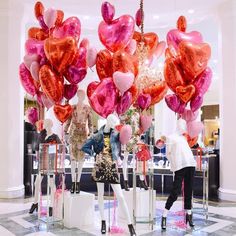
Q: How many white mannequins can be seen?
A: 5